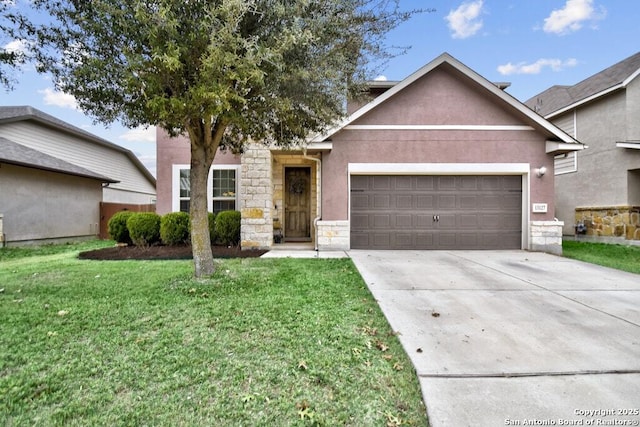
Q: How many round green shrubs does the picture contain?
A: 5